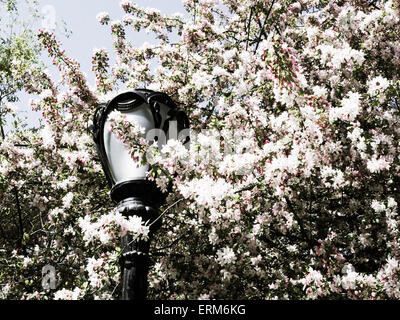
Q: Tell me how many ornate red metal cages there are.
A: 0